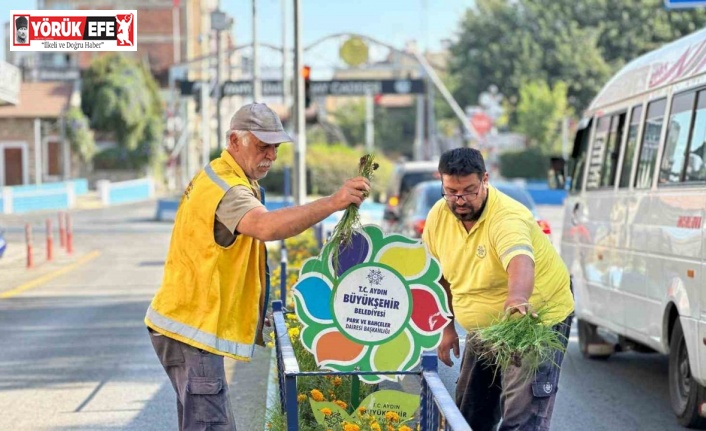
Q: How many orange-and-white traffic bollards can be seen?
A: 4